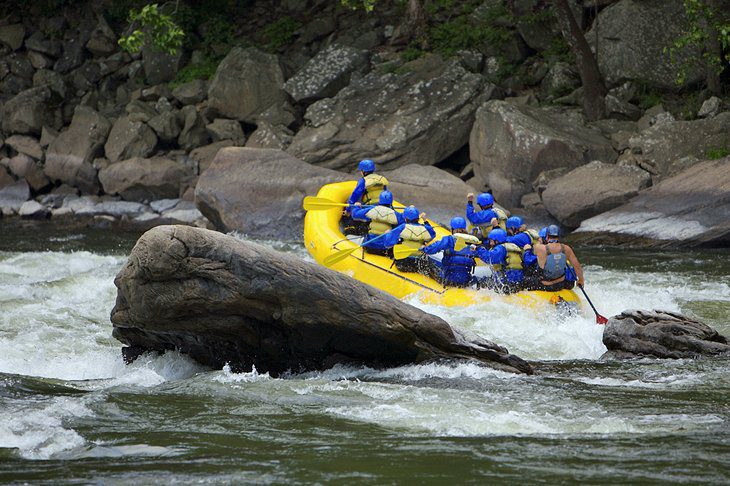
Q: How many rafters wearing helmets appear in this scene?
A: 9